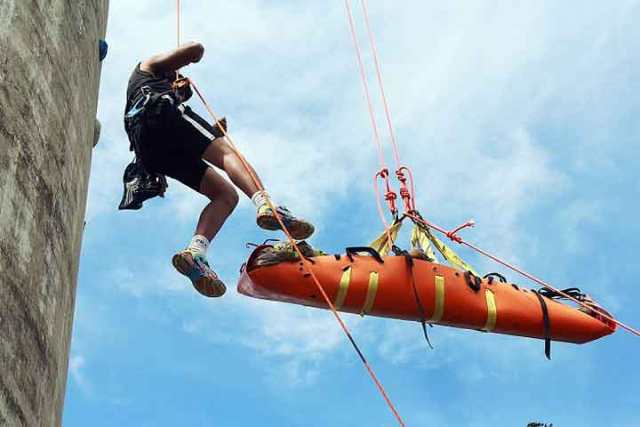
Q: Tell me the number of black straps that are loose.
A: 2